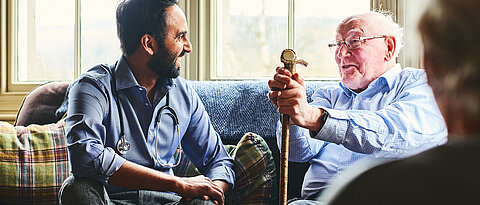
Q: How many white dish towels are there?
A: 0